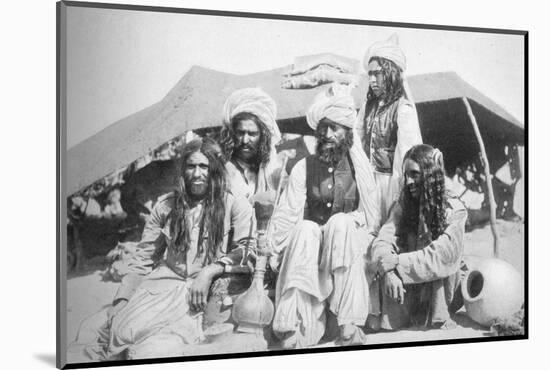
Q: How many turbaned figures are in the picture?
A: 3